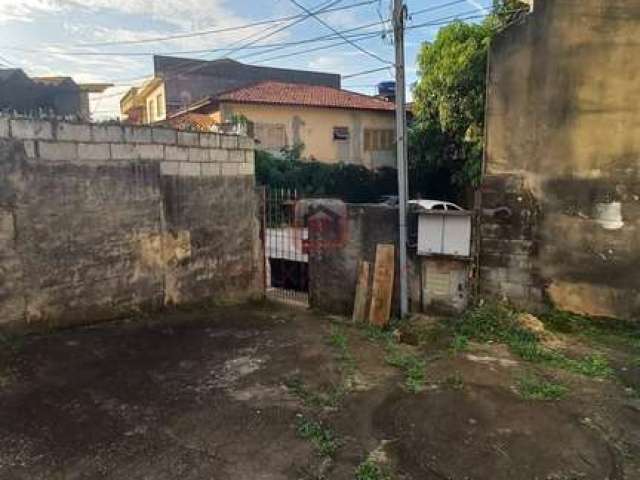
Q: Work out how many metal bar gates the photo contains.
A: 1